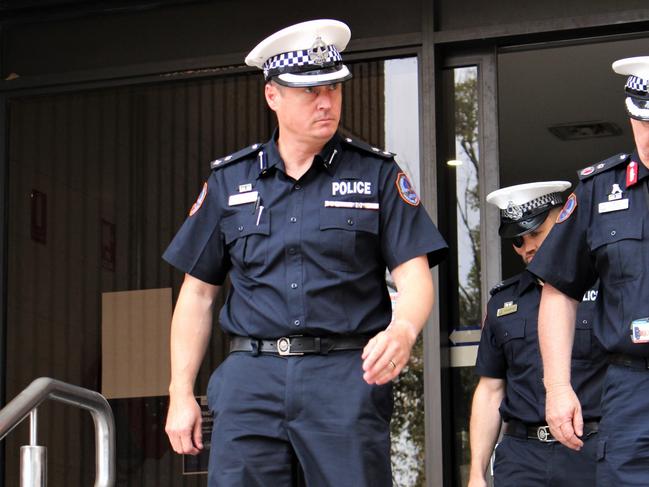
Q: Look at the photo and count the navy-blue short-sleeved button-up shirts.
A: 3